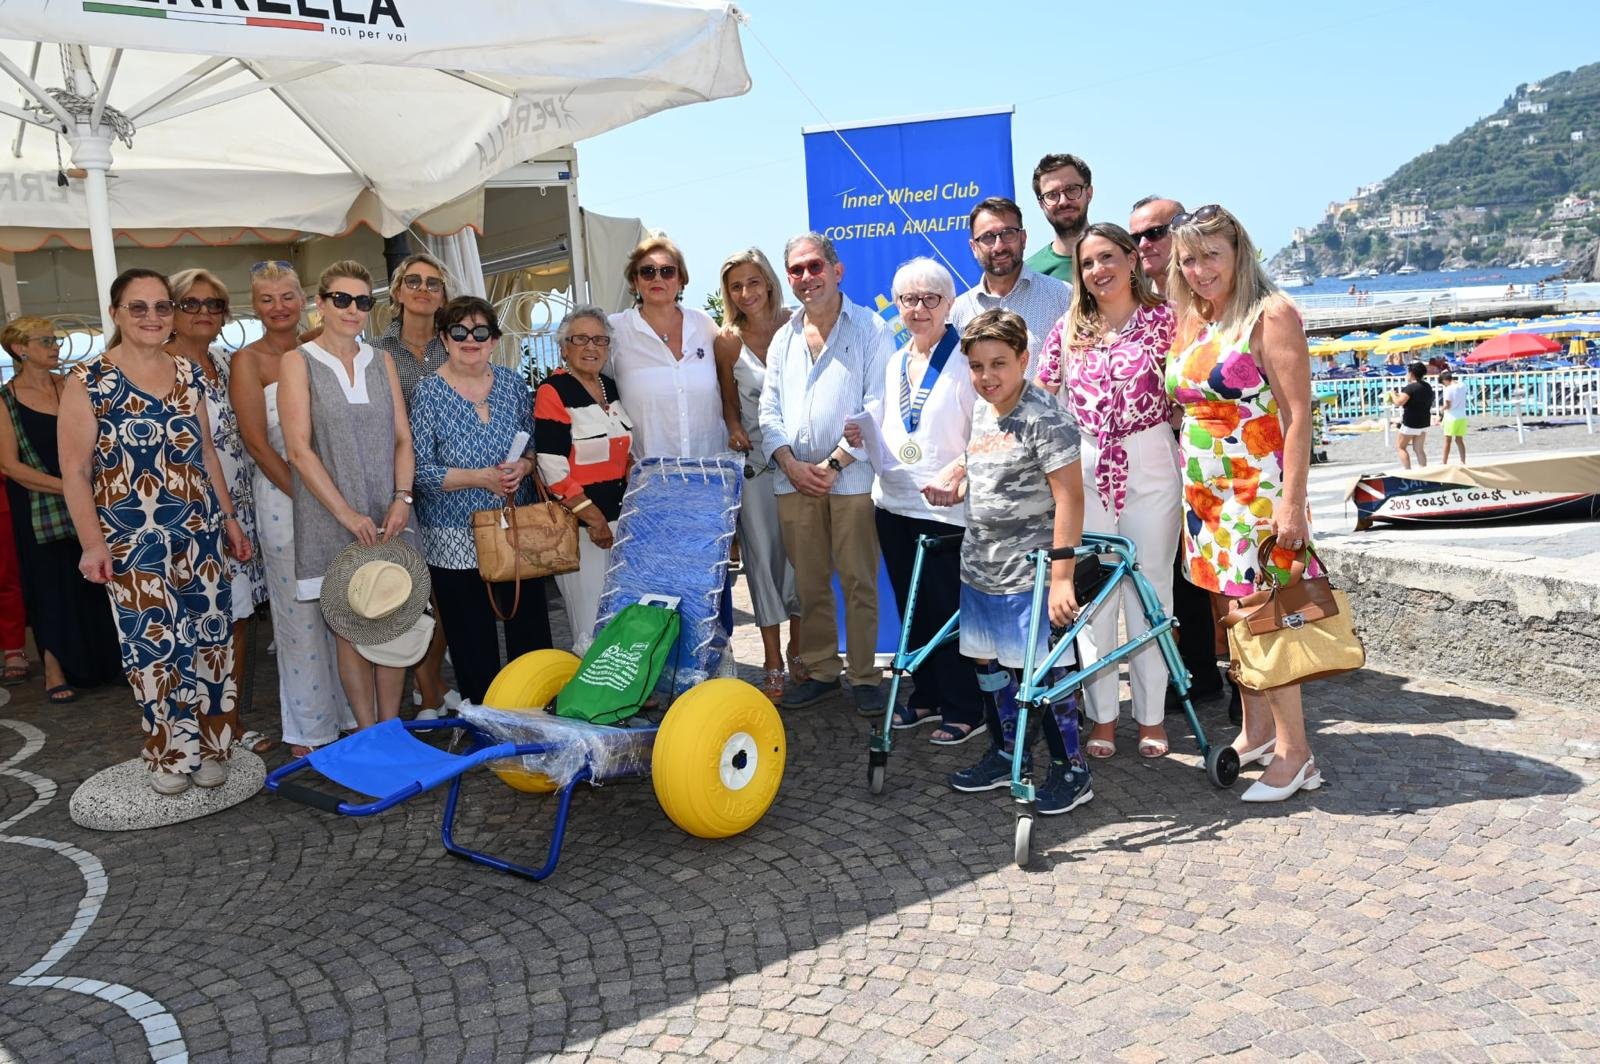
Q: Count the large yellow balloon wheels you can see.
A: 2